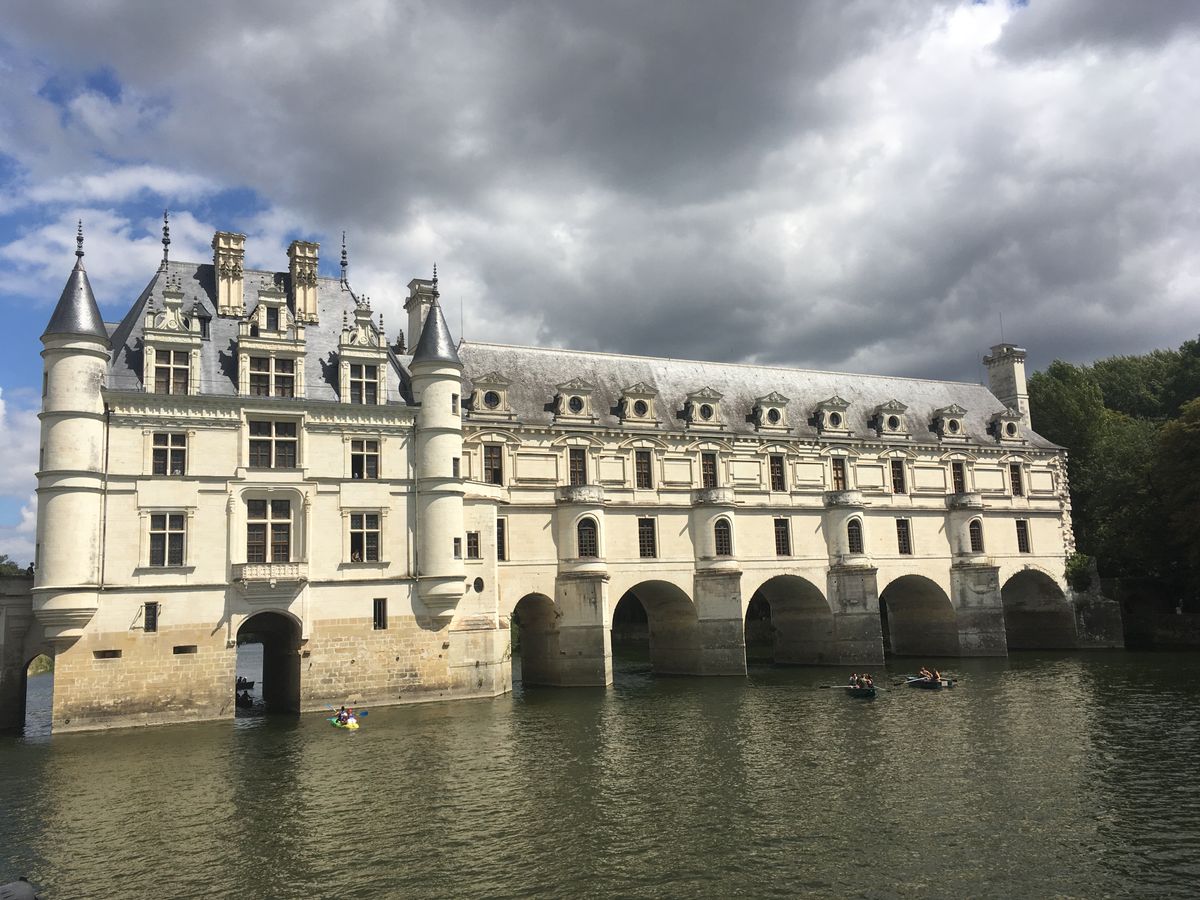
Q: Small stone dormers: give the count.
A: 9